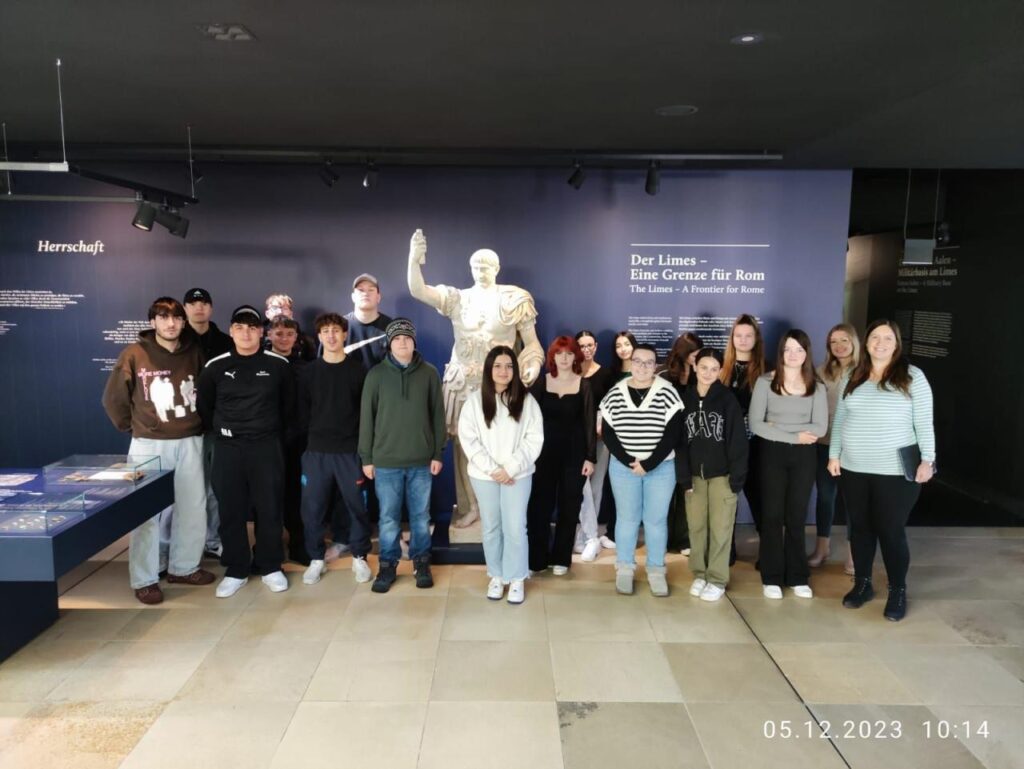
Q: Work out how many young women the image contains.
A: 11